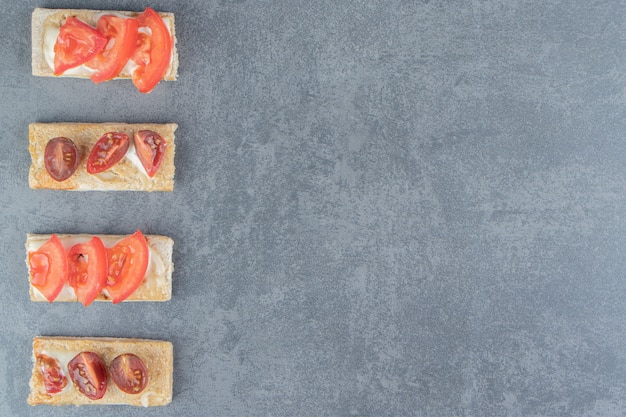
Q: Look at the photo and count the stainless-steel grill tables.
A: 0